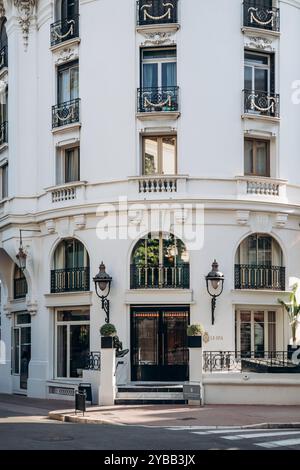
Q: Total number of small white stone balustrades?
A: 3